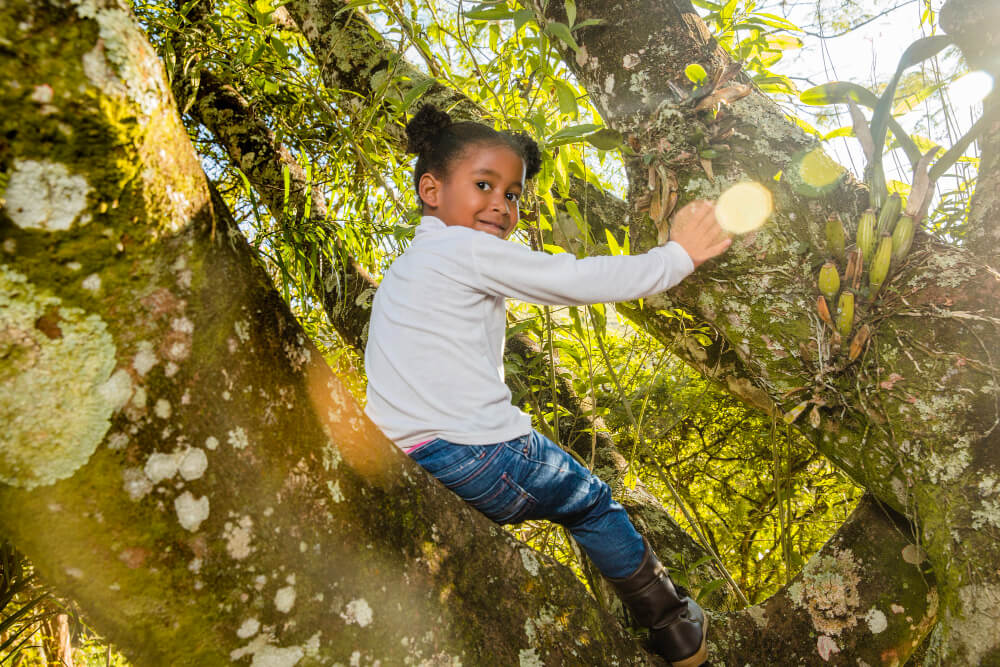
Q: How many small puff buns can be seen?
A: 2